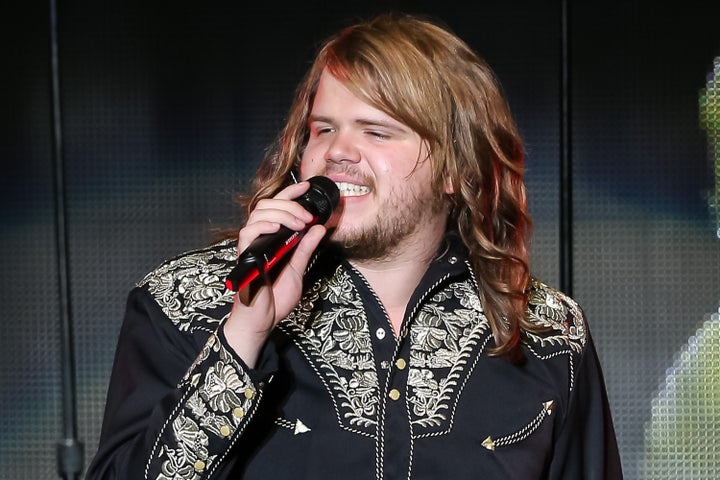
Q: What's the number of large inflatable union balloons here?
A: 0